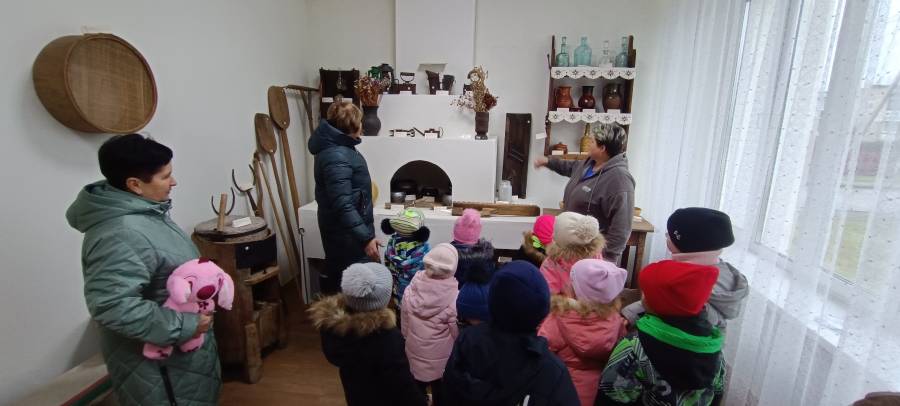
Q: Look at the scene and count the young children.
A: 11